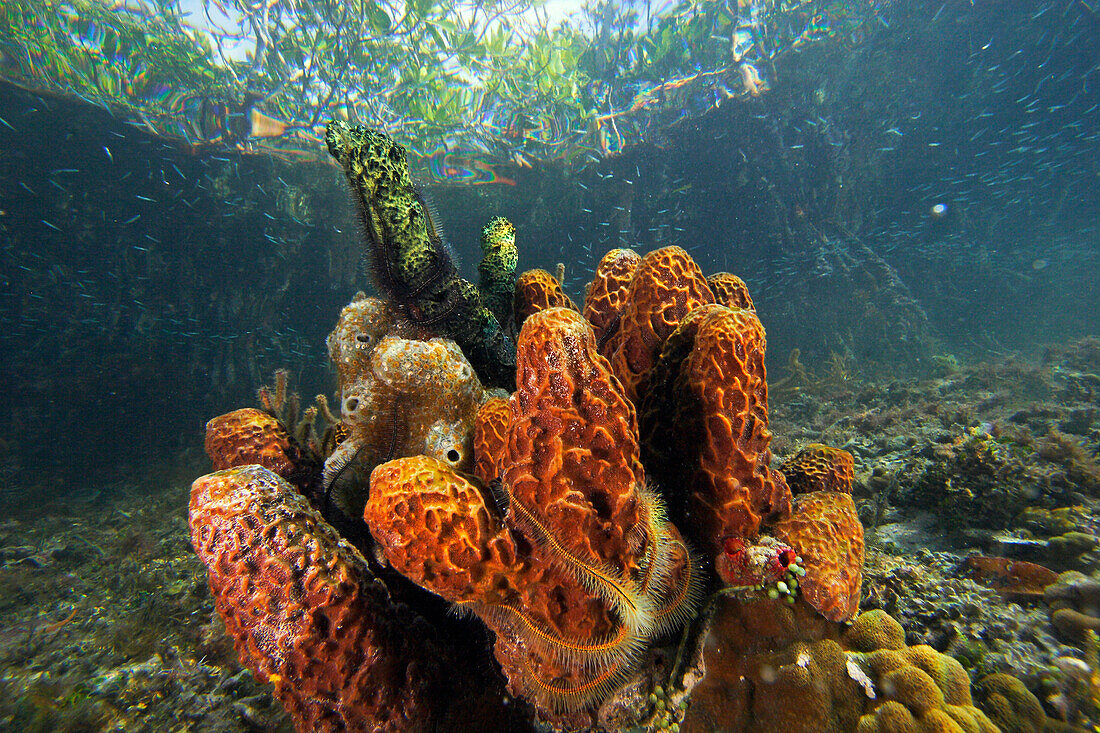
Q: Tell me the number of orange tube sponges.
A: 12